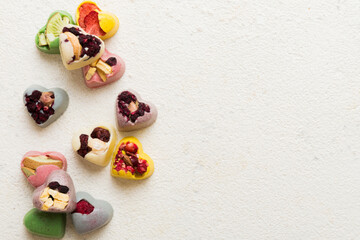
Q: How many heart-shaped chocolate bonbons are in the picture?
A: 12